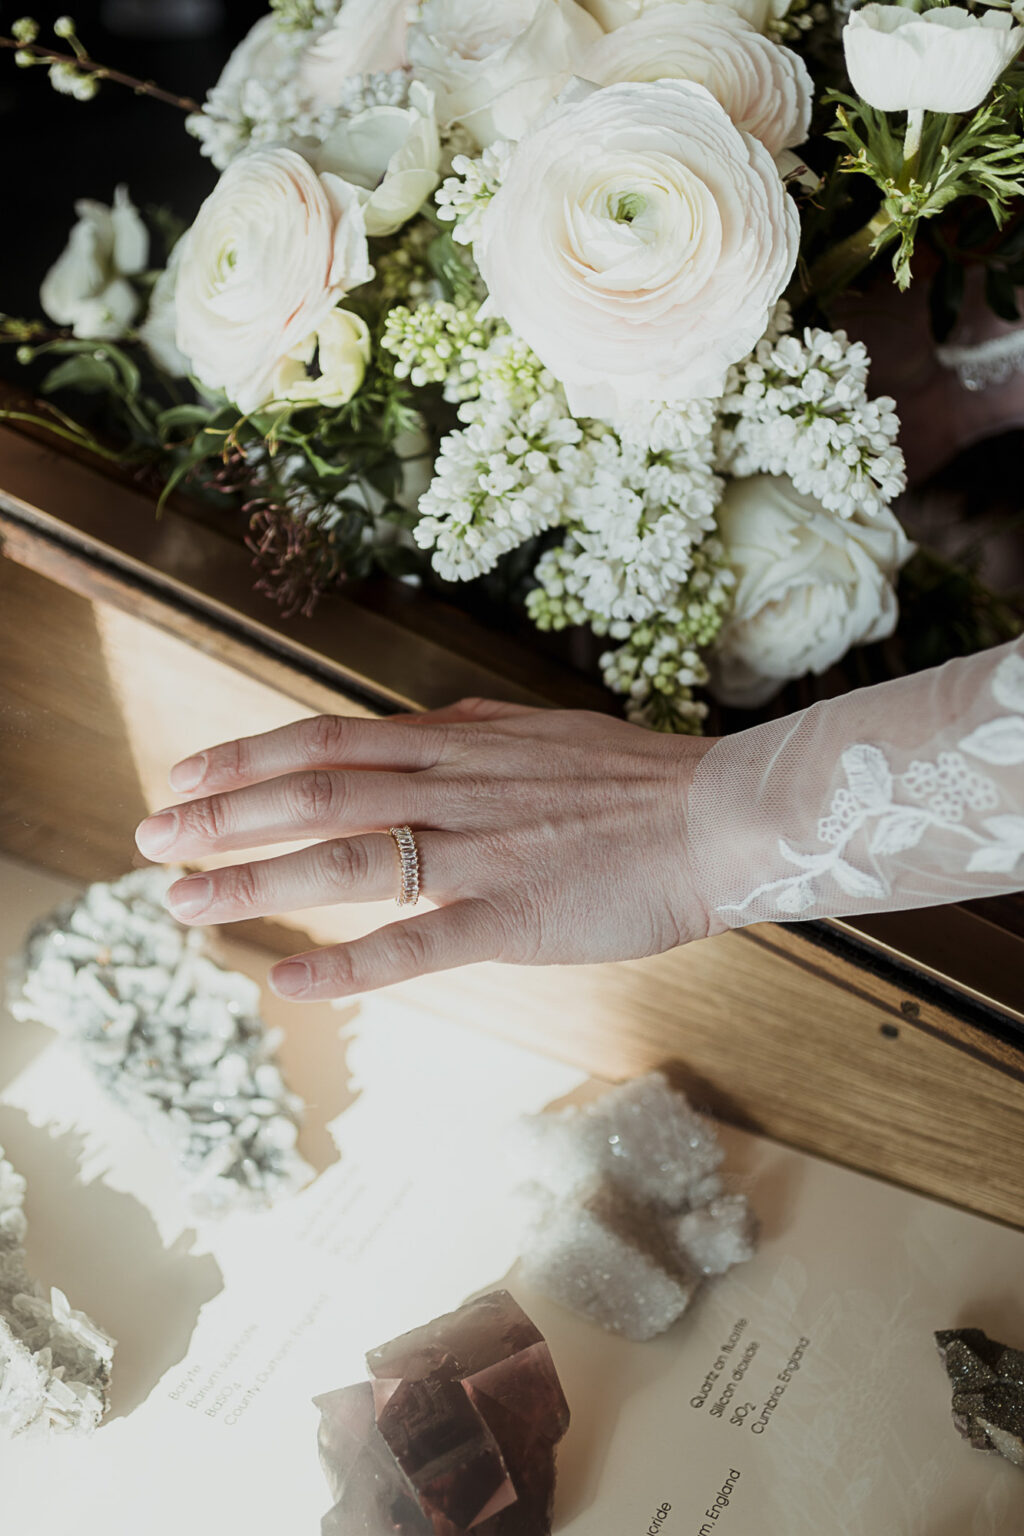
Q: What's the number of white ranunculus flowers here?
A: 3